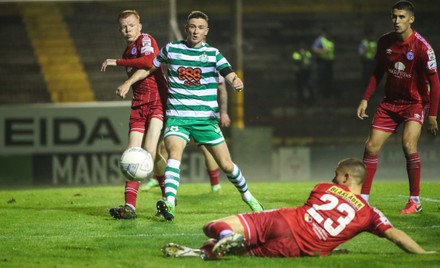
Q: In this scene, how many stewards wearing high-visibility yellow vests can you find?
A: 3